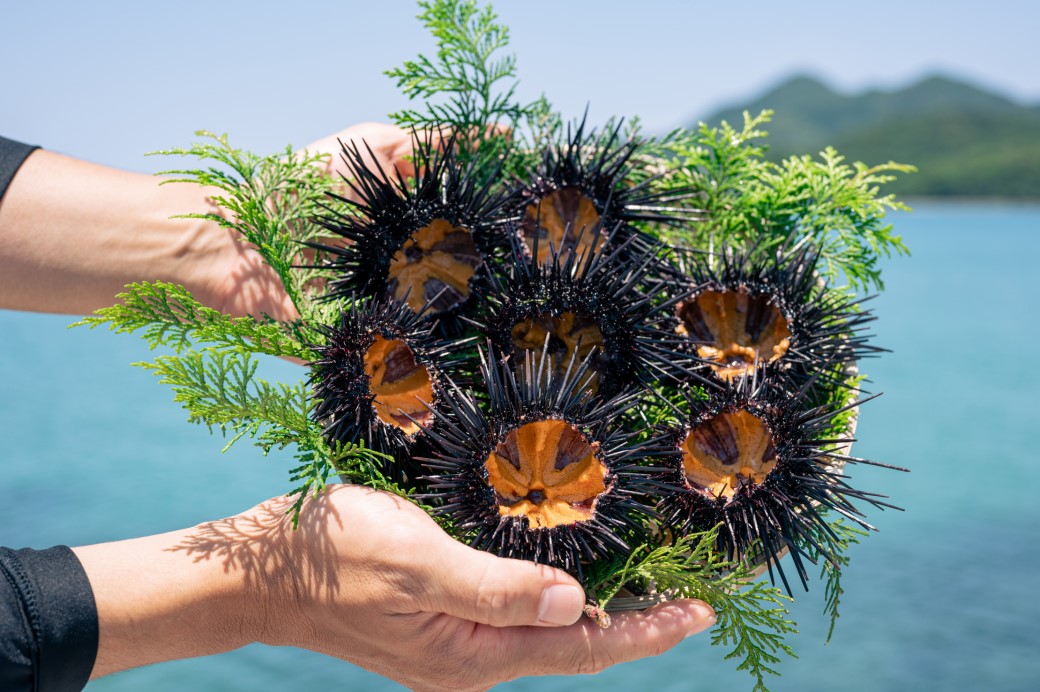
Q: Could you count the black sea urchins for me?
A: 7